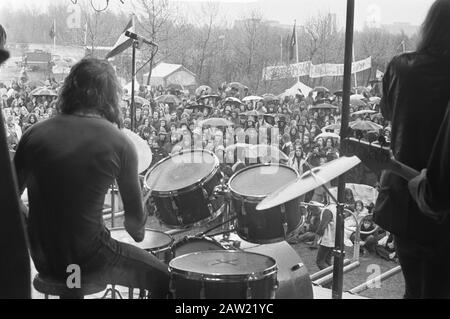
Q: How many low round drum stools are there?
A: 1